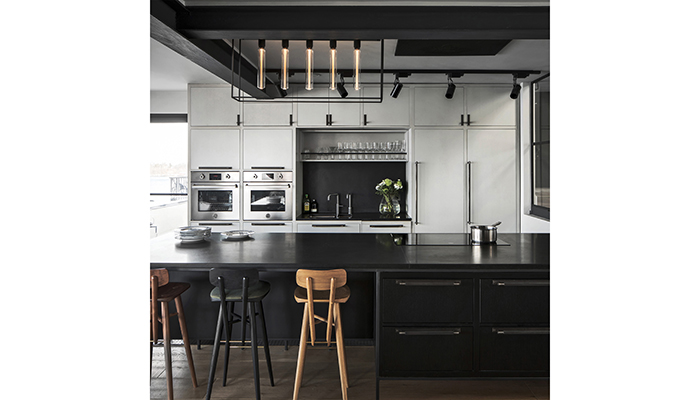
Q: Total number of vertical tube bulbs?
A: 5